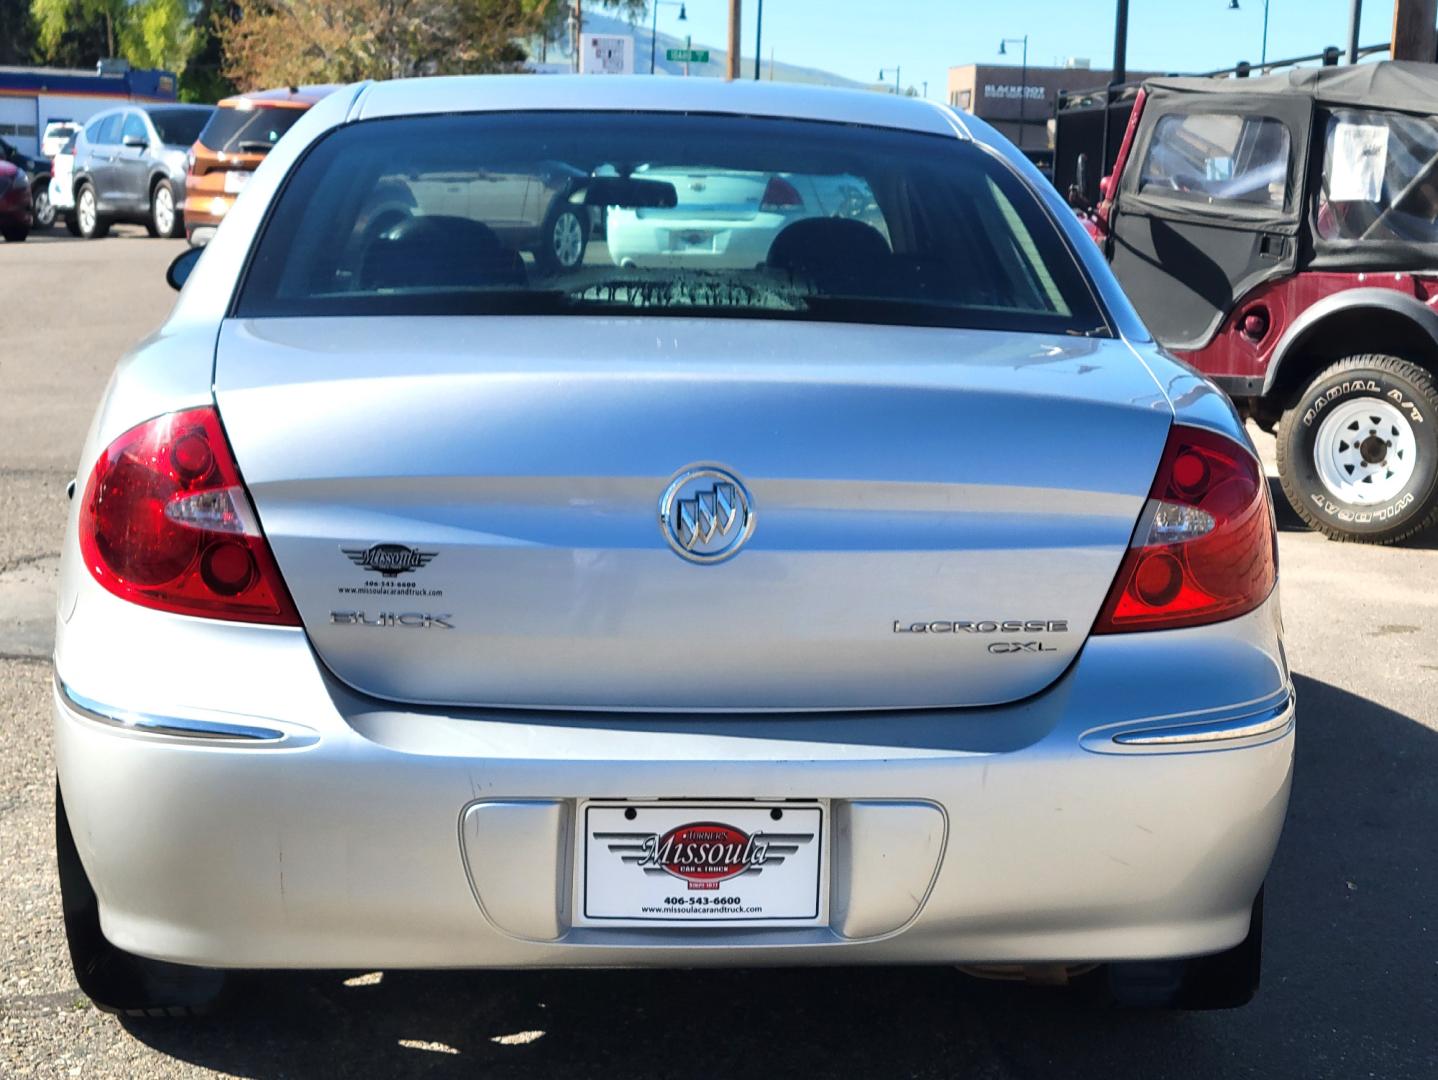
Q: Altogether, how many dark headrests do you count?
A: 2